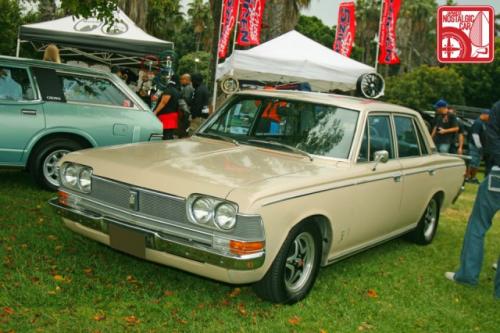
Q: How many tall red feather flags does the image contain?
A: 4